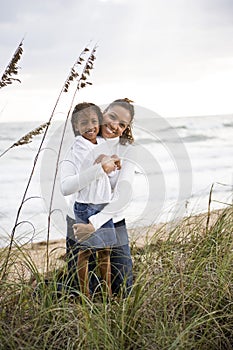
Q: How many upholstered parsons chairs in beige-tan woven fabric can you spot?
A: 0